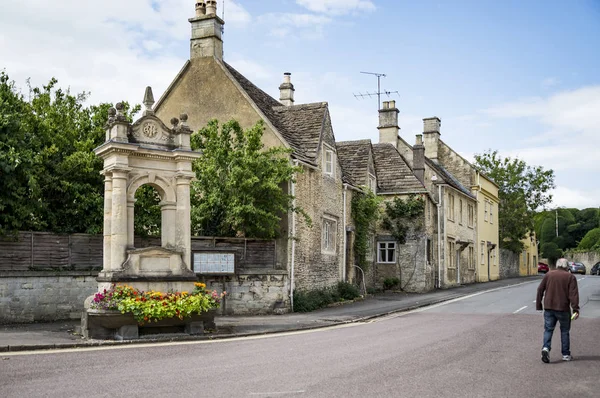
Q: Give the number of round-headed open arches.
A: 1